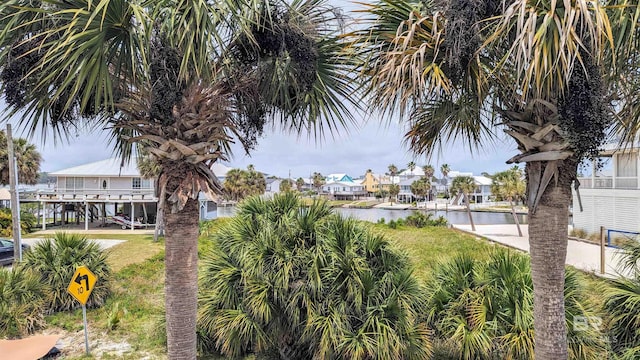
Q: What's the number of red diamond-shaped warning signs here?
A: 0